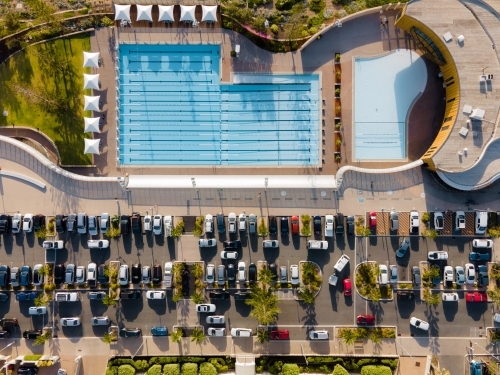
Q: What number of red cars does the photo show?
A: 6